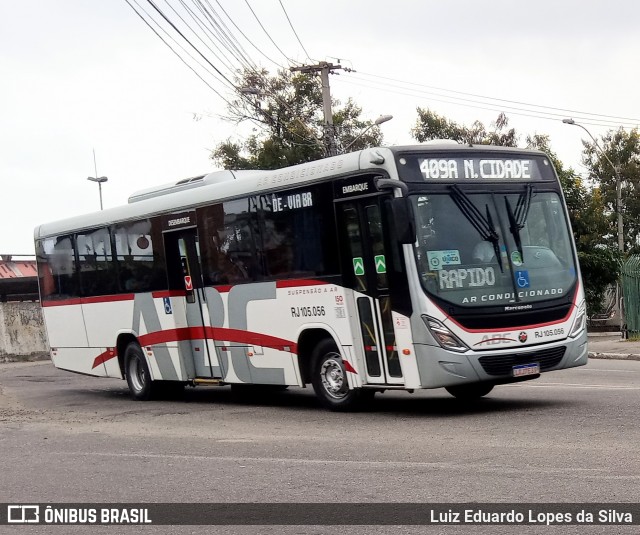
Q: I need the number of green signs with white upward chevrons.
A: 2